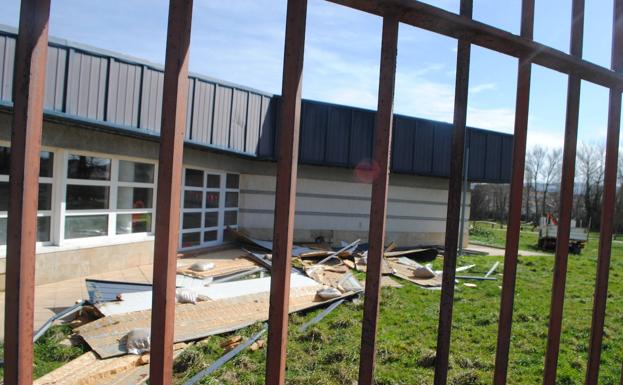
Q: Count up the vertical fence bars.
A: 8